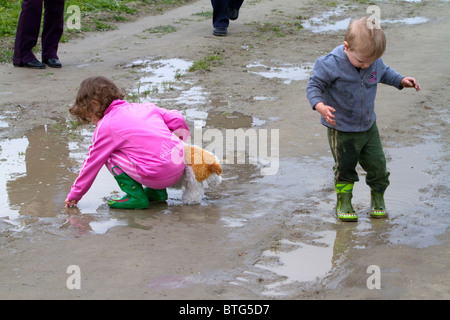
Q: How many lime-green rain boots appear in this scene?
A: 2